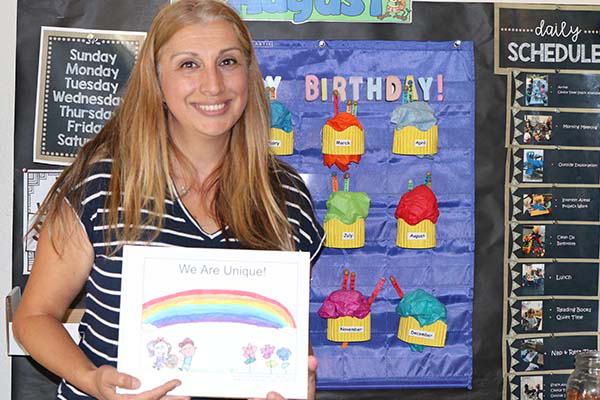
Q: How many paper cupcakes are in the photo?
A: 7